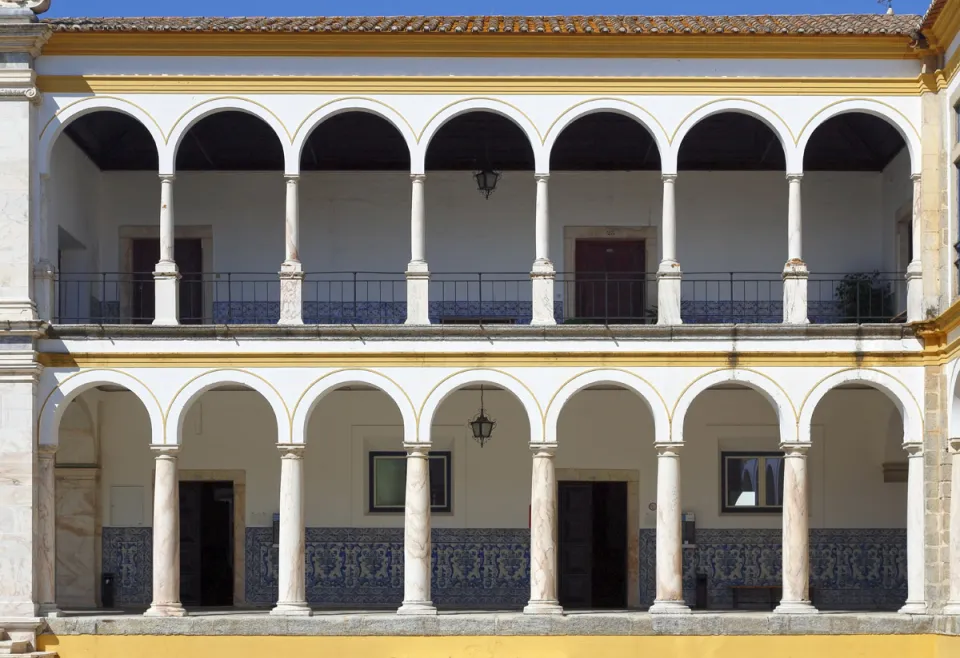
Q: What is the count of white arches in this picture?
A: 14